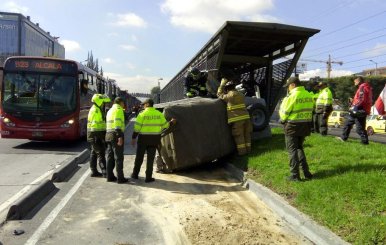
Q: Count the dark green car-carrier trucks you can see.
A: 0